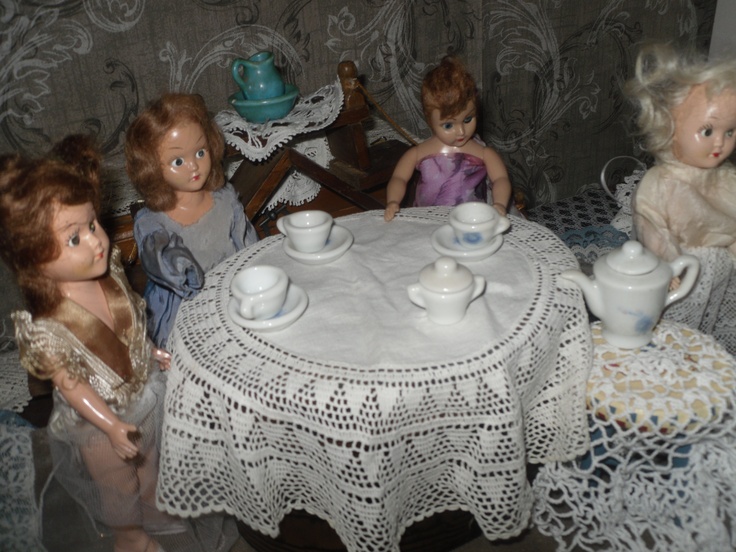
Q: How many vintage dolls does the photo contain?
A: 4